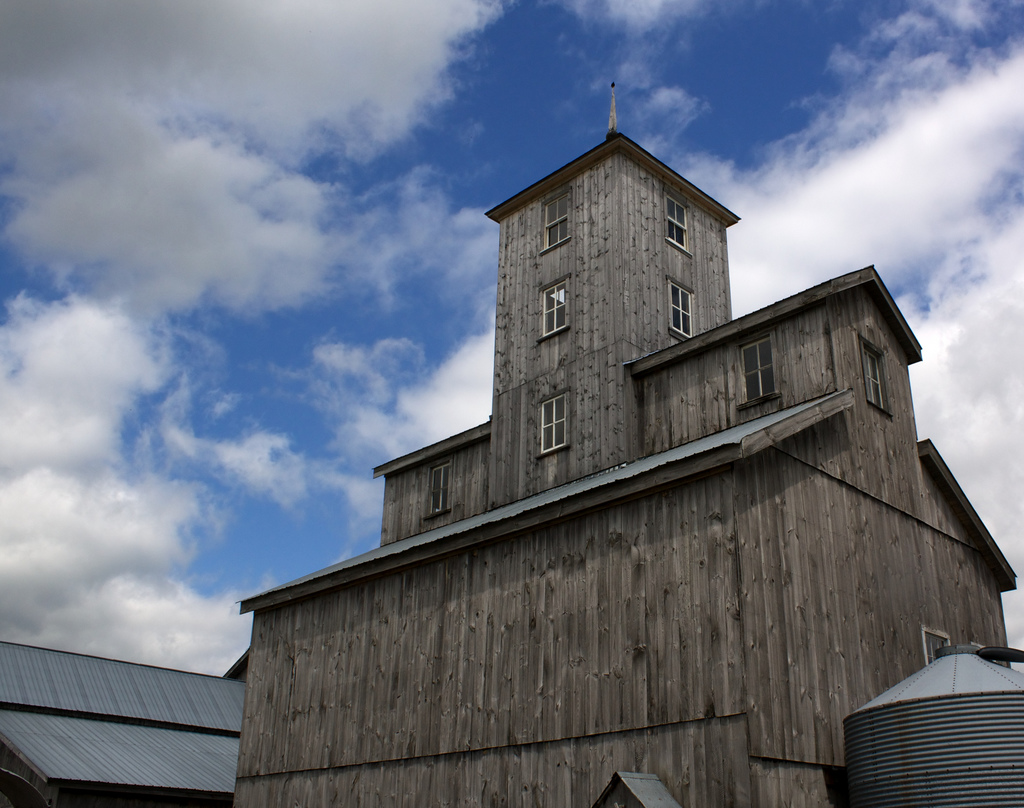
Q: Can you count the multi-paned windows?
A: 9